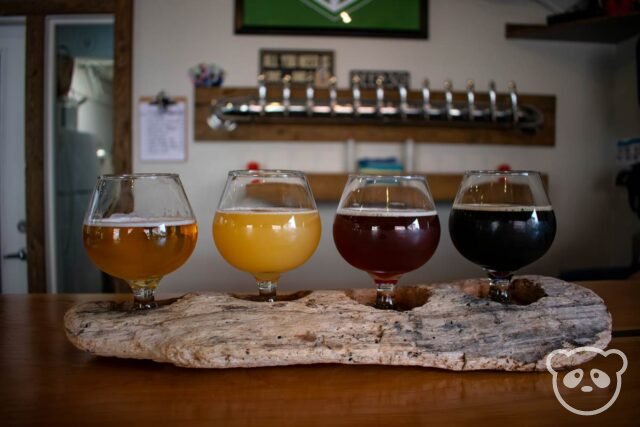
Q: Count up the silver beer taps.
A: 12